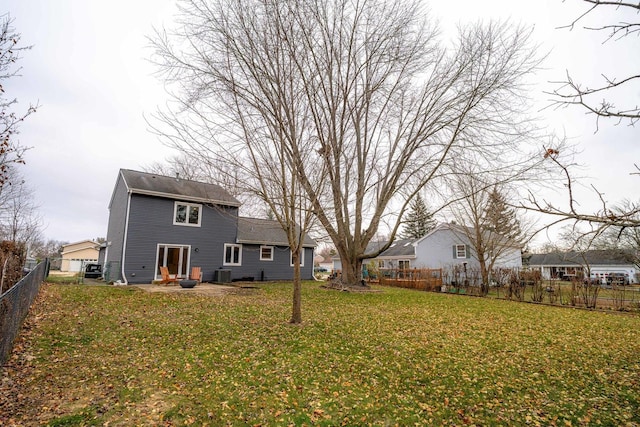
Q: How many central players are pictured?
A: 0